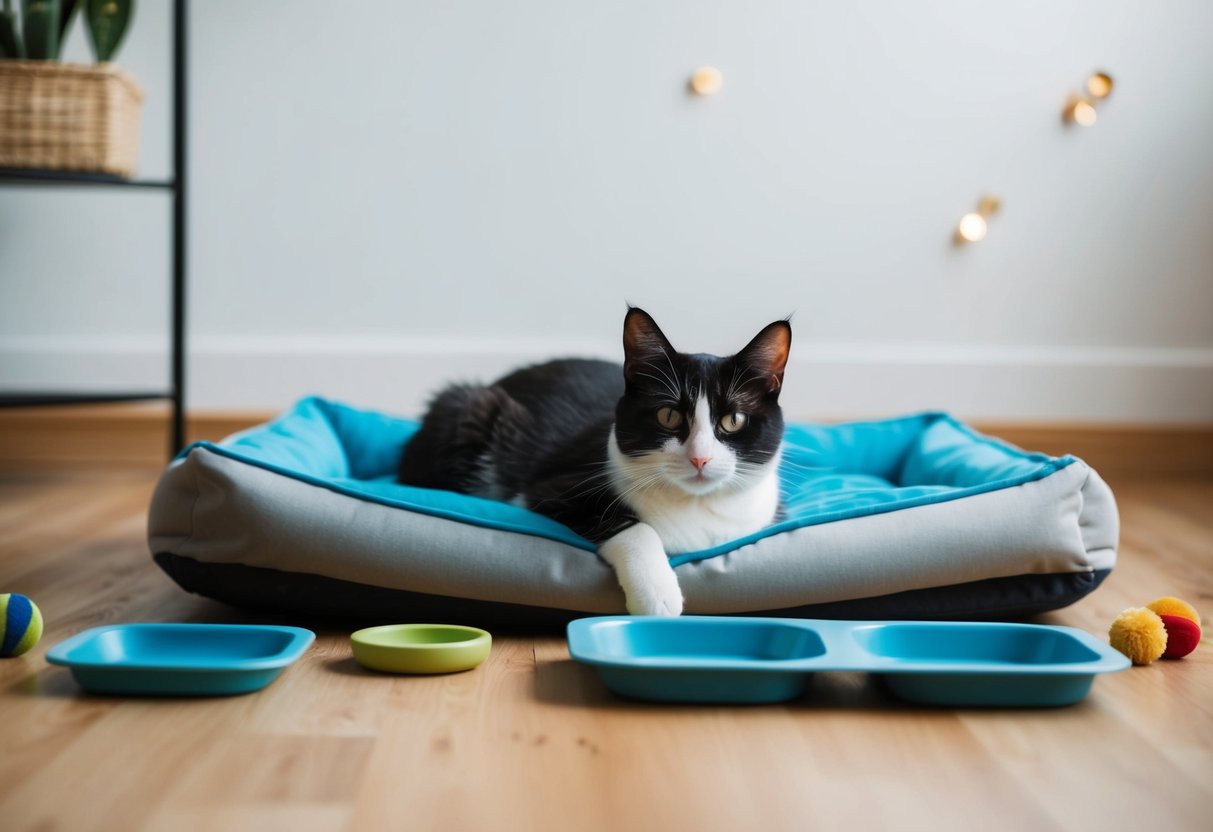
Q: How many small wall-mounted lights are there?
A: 5